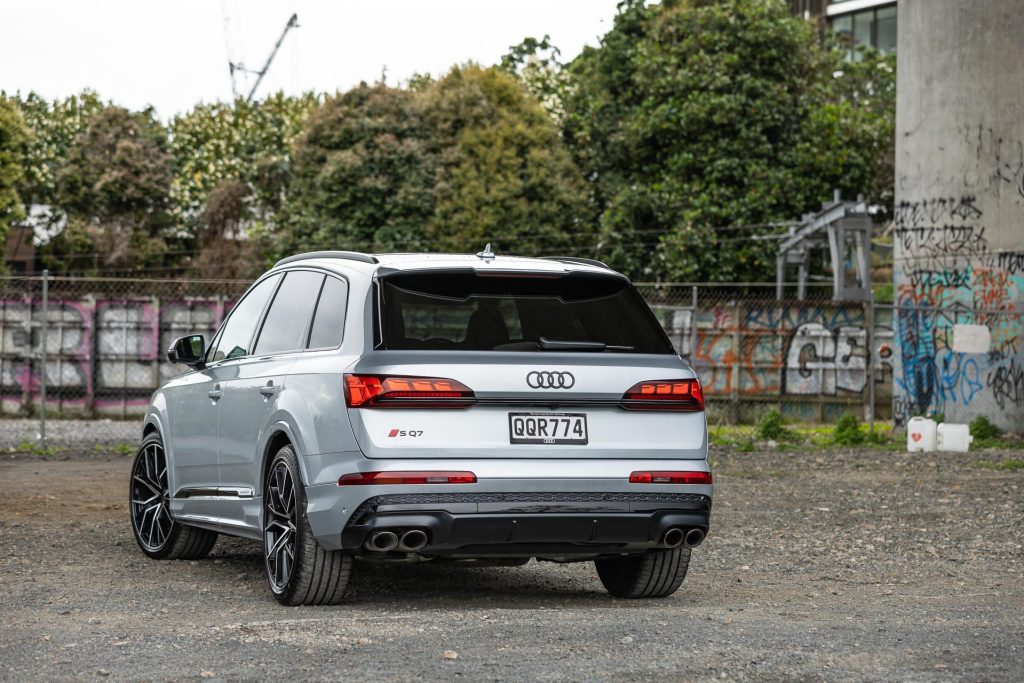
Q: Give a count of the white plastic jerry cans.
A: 2